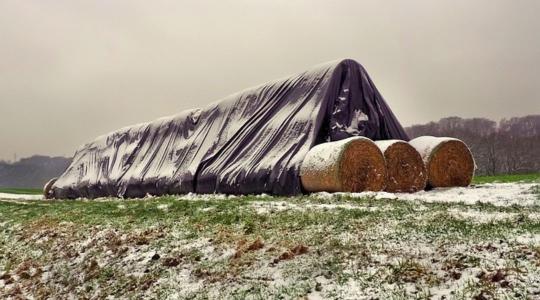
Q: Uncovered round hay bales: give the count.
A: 3